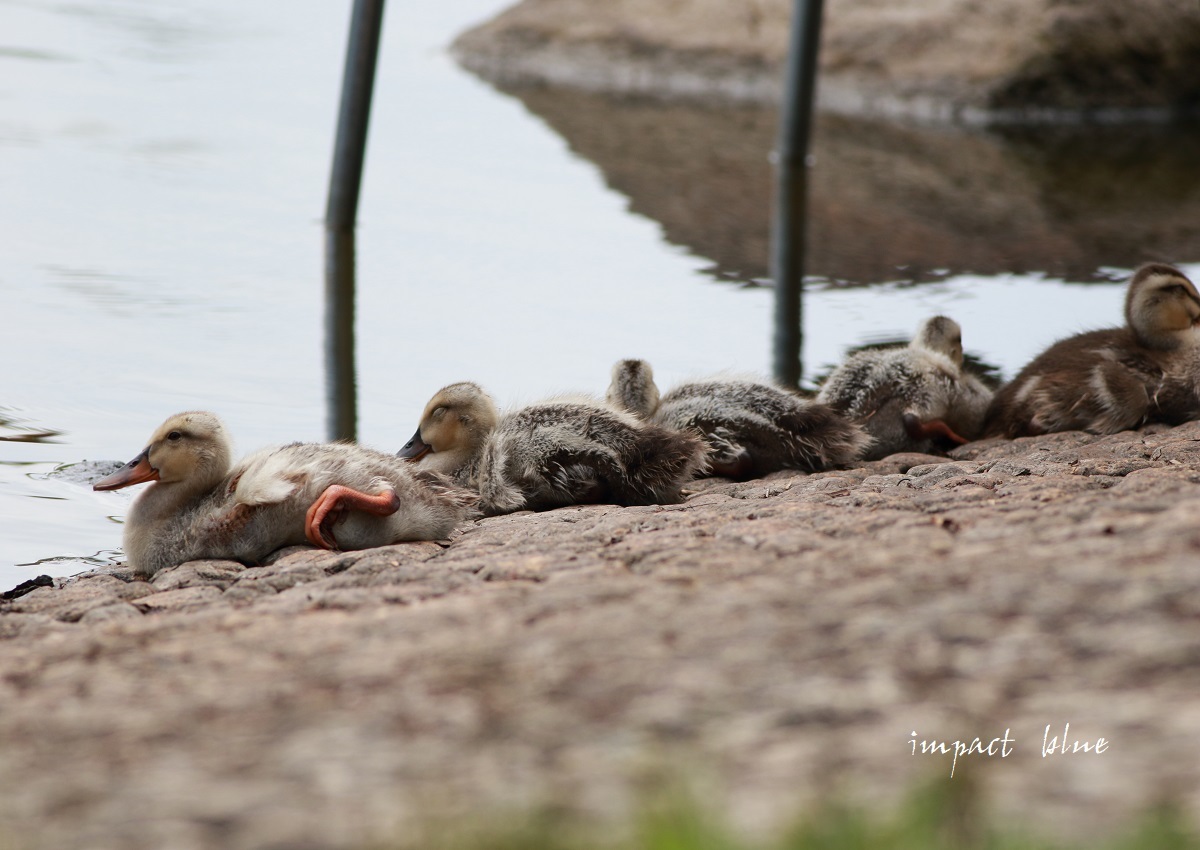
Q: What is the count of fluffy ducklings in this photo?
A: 5